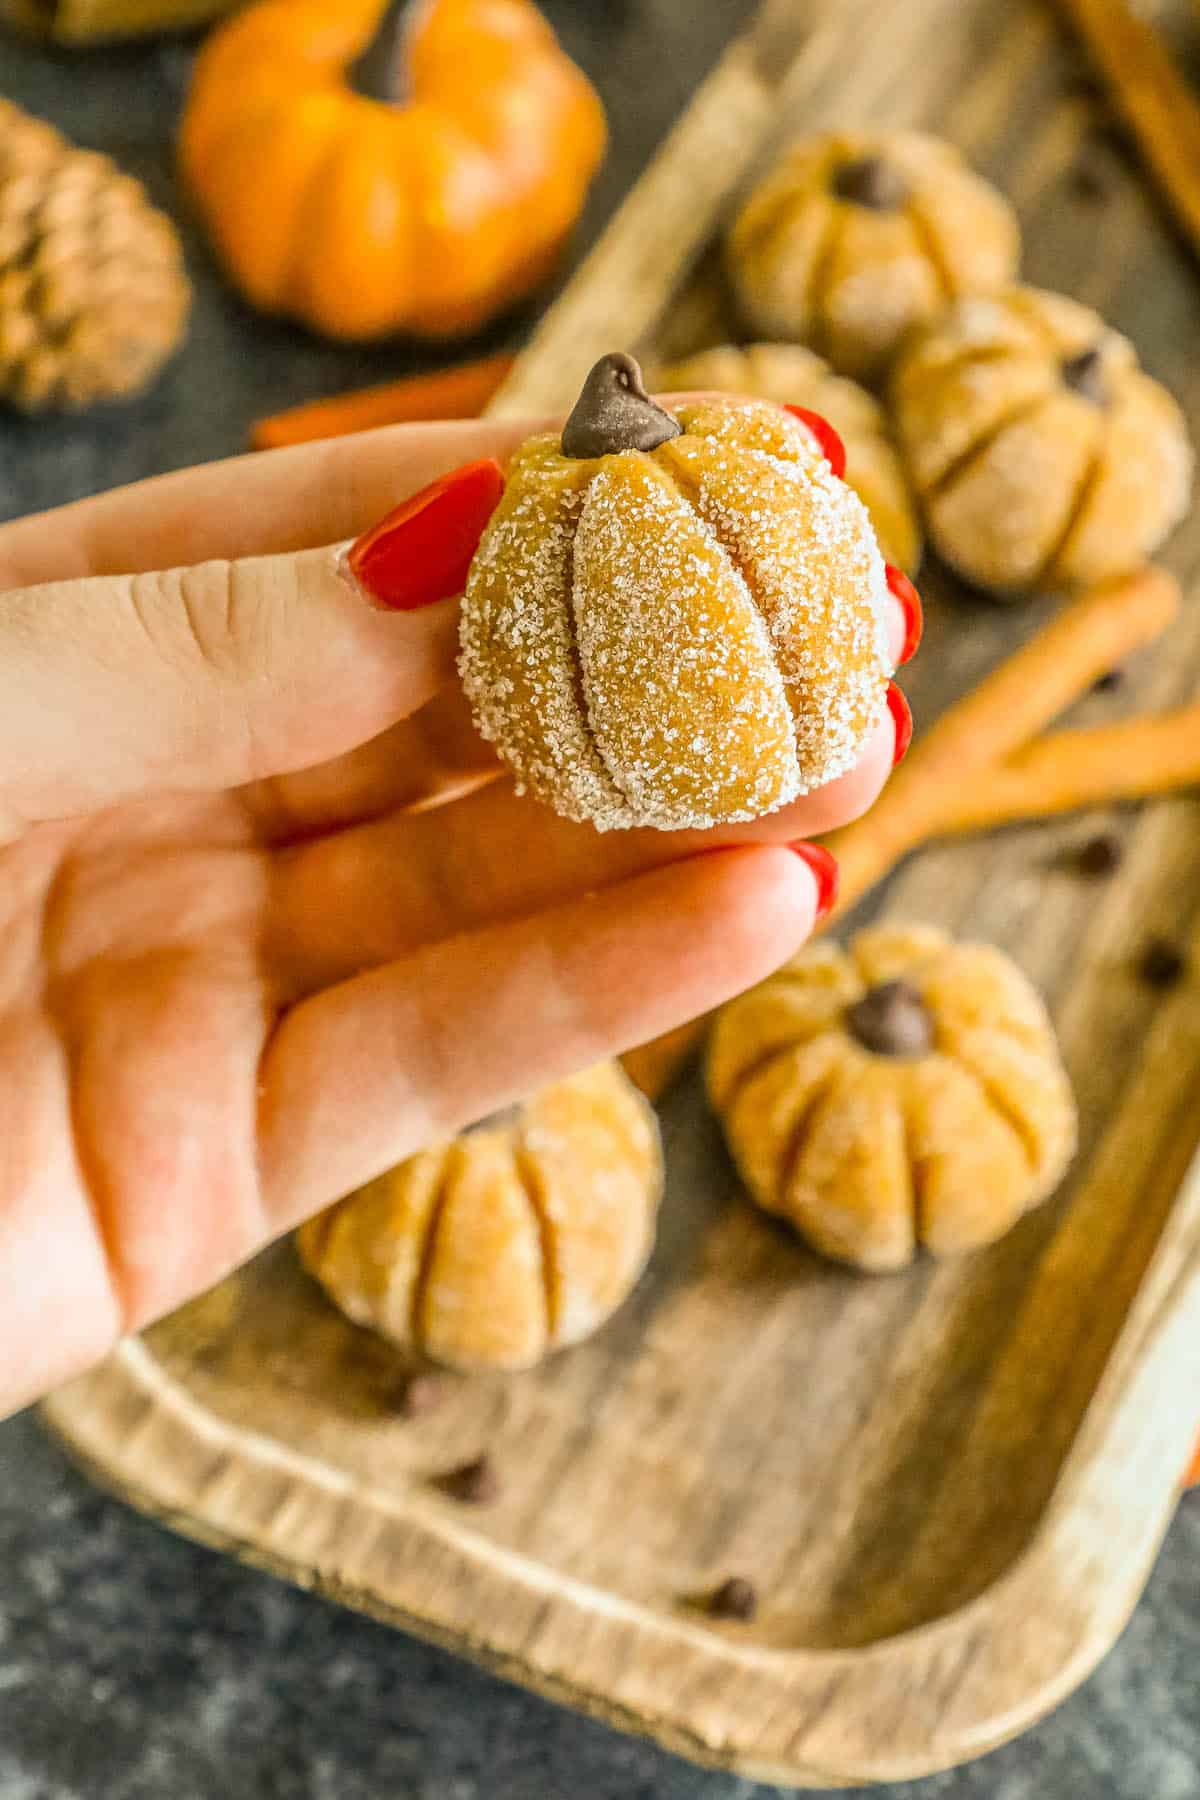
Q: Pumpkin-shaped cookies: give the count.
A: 6